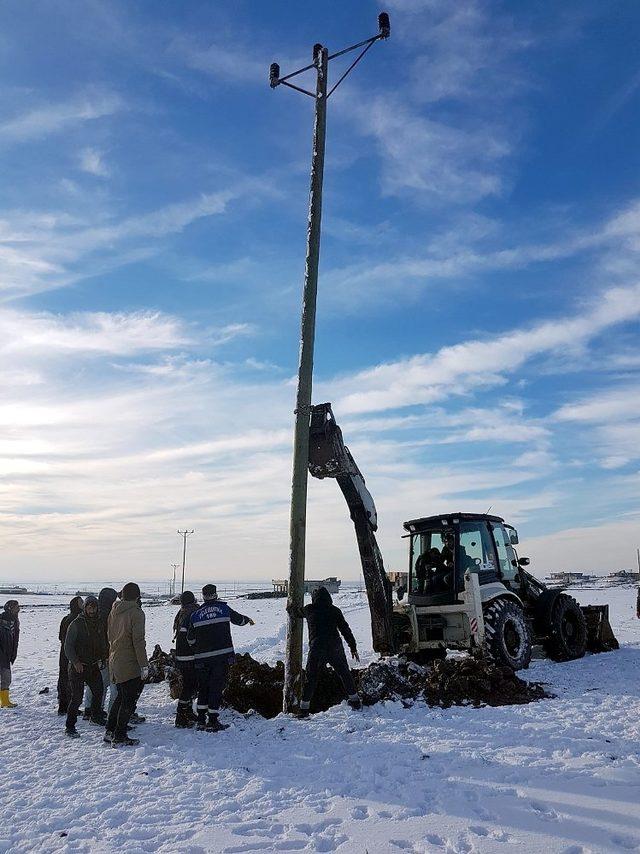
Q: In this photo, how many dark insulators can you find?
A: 3